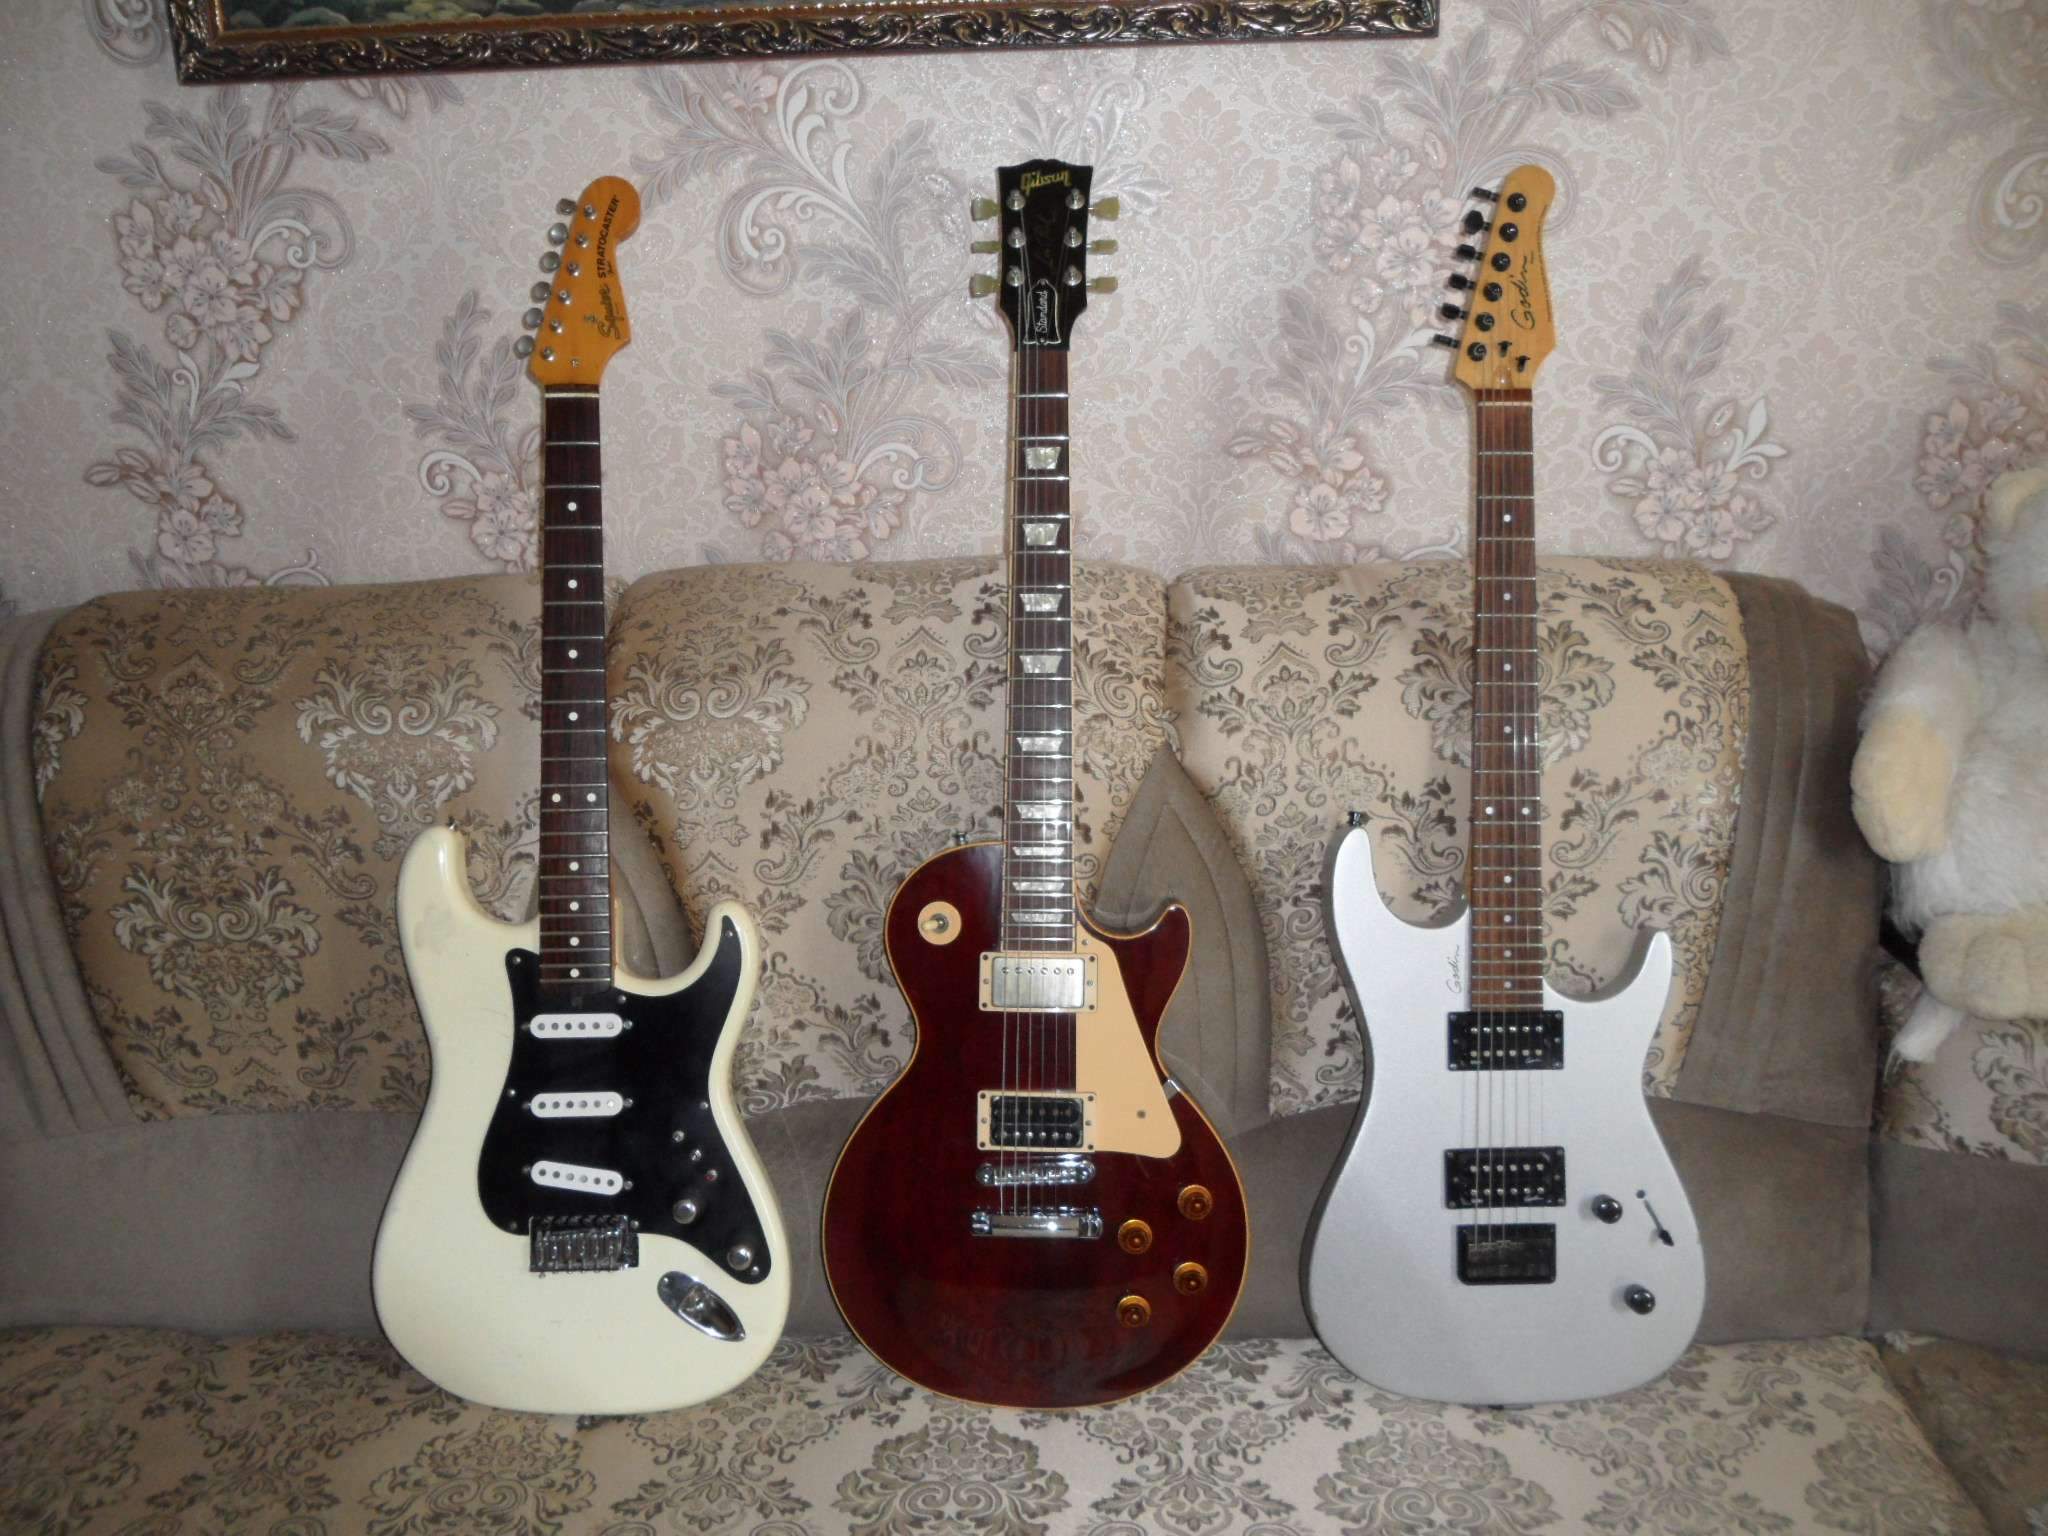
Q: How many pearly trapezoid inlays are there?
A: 9